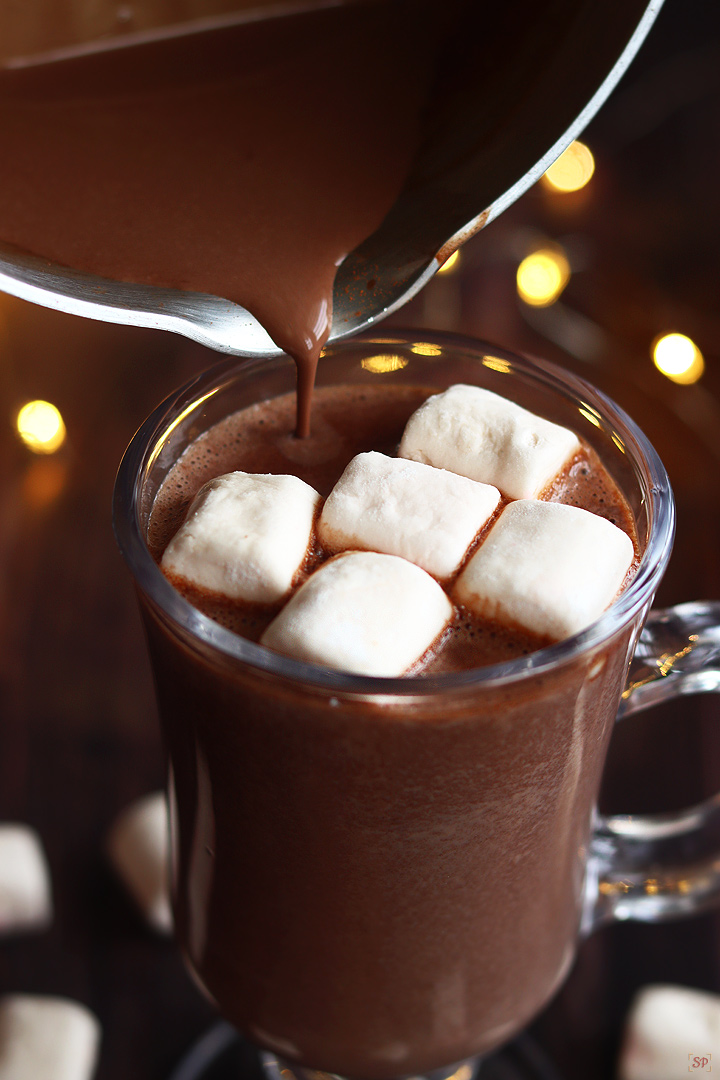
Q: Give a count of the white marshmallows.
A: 9